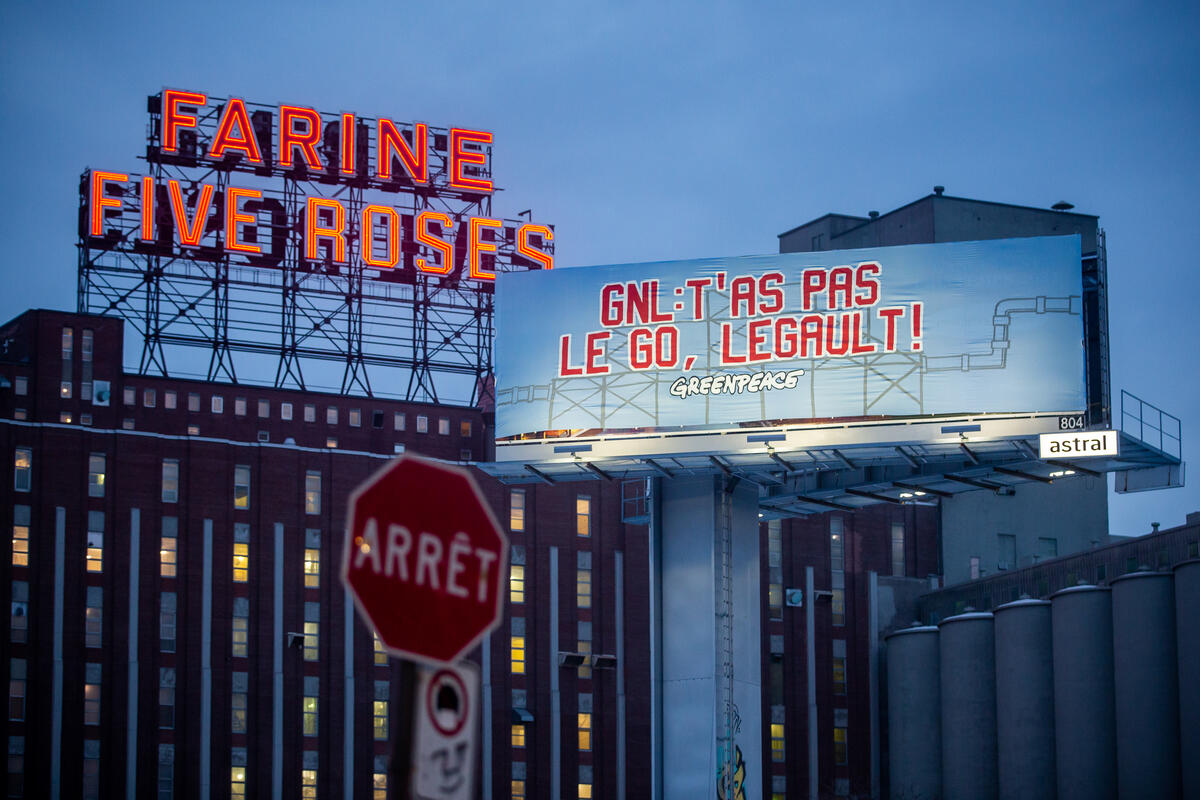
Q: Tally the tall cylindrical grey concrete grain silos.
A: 6